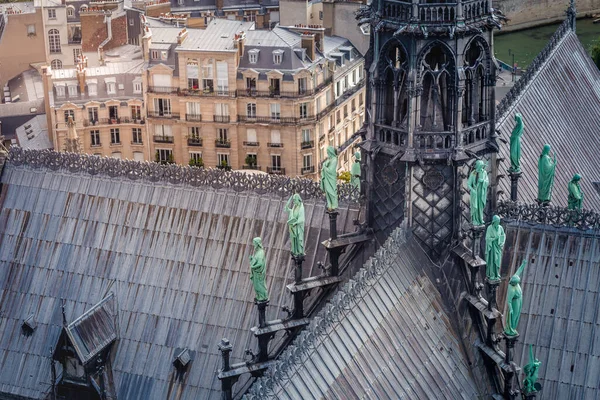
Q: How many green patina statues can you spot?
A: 11